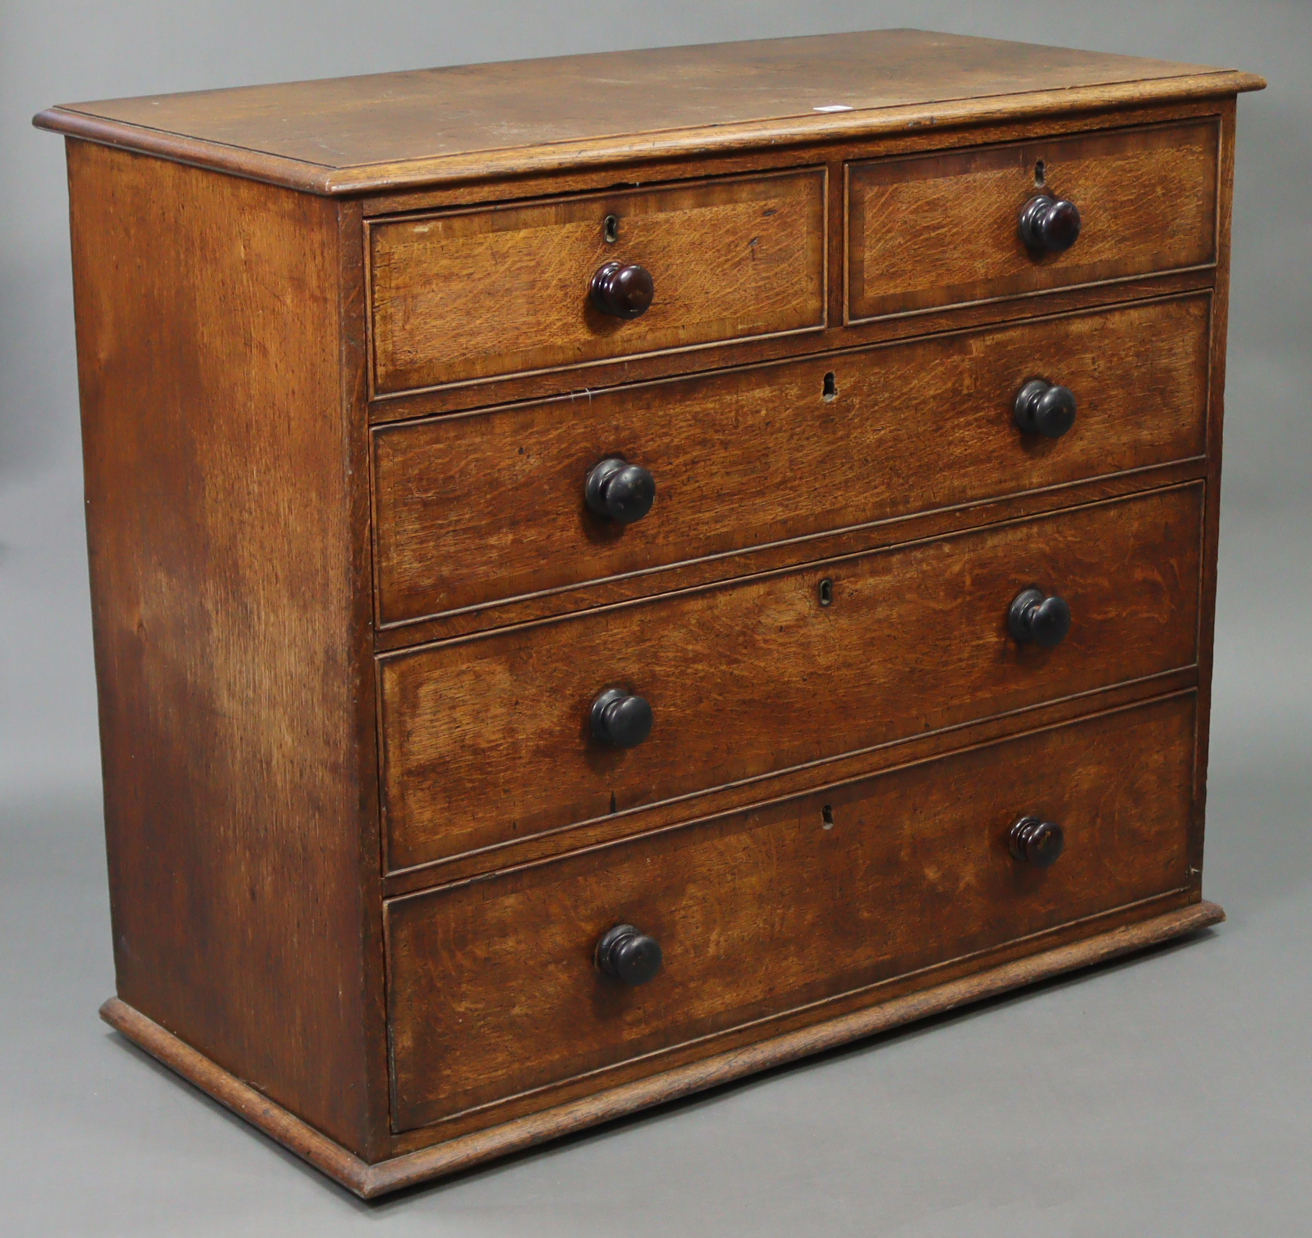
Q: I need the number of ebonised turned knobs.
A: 8